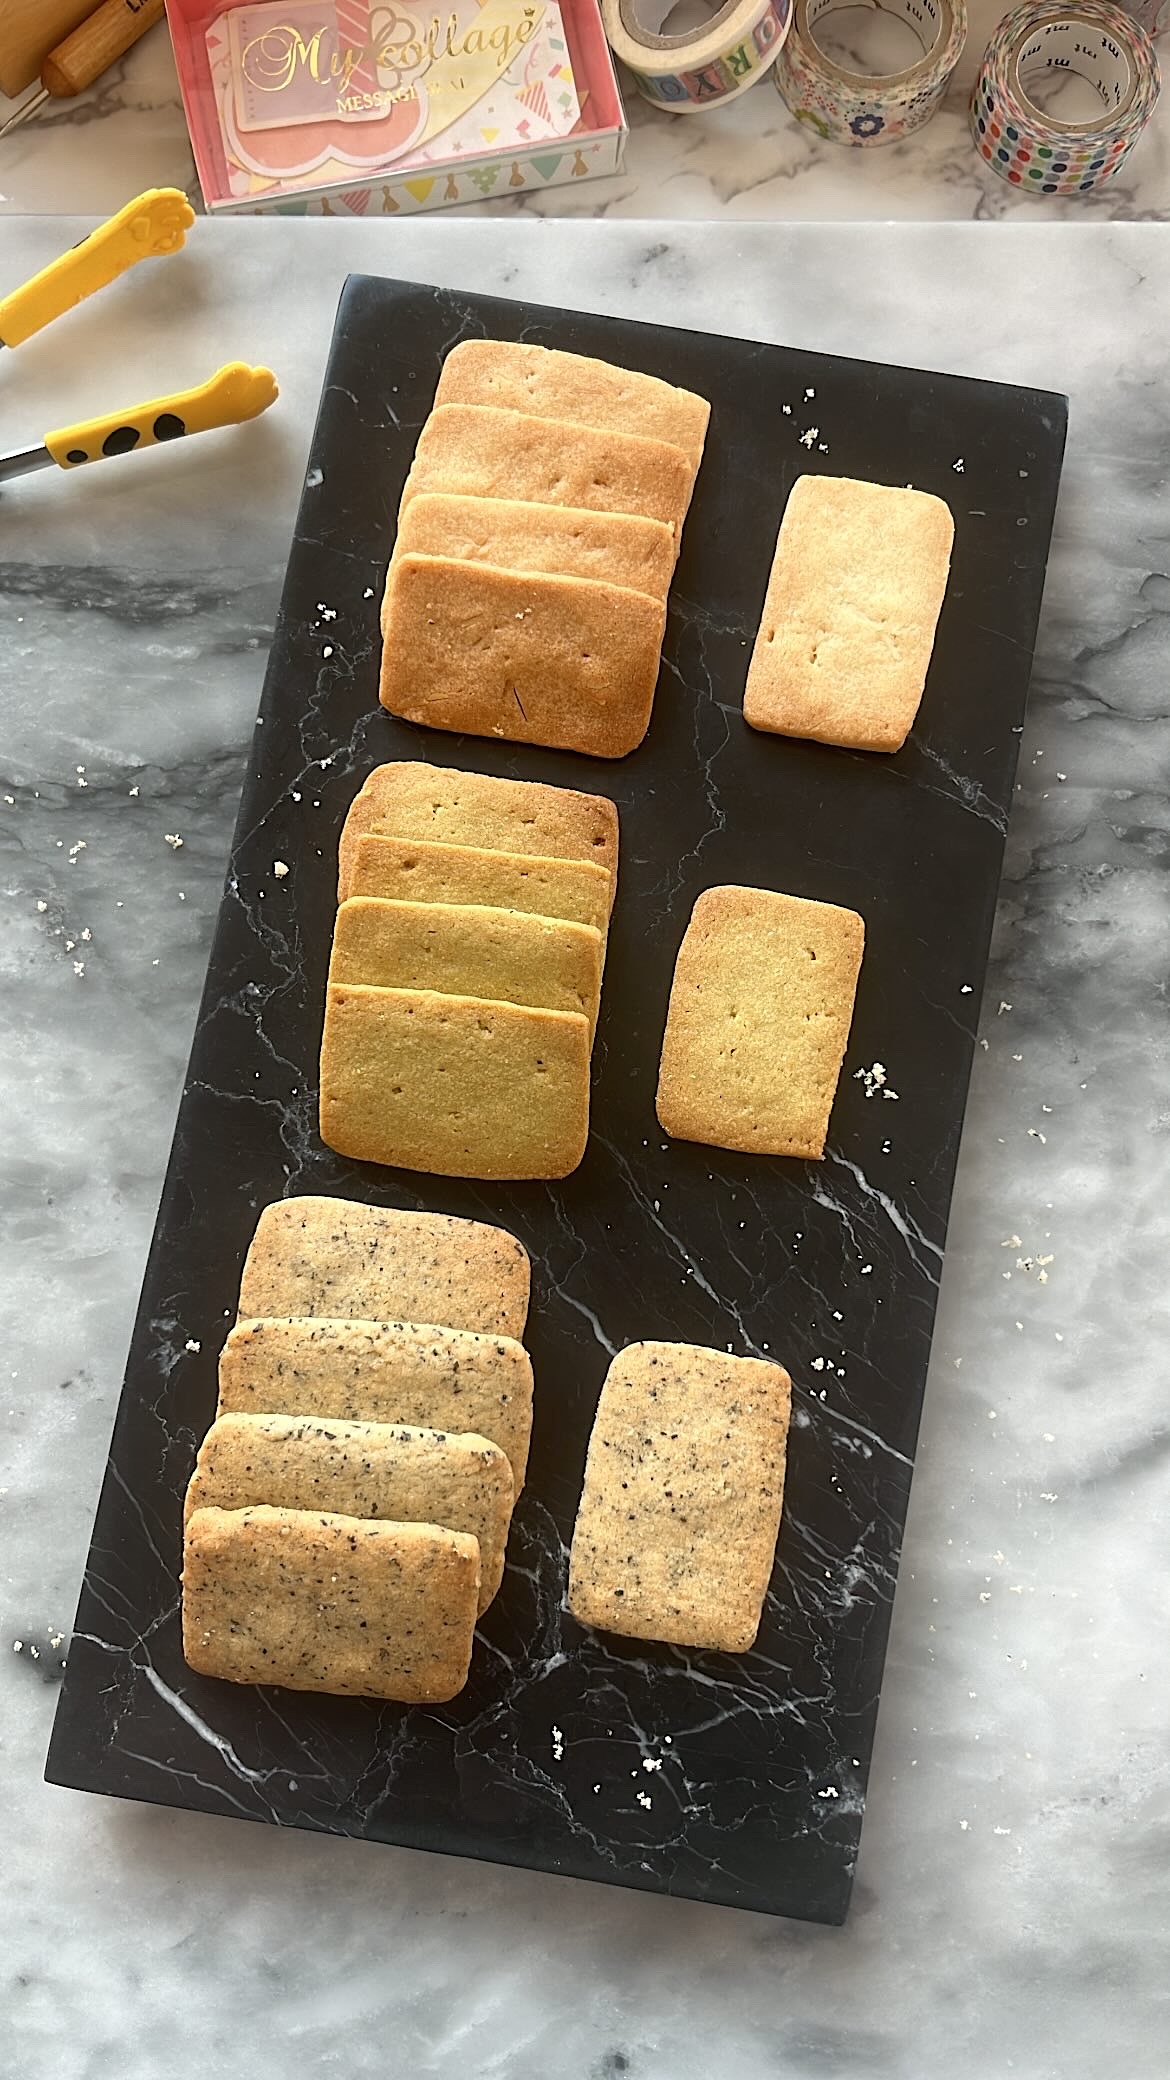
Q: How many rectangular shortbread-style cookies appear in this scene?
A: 15